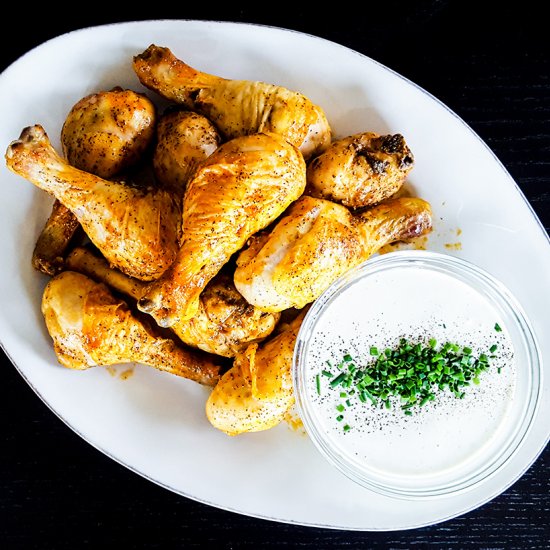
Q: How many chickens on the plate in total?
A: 10